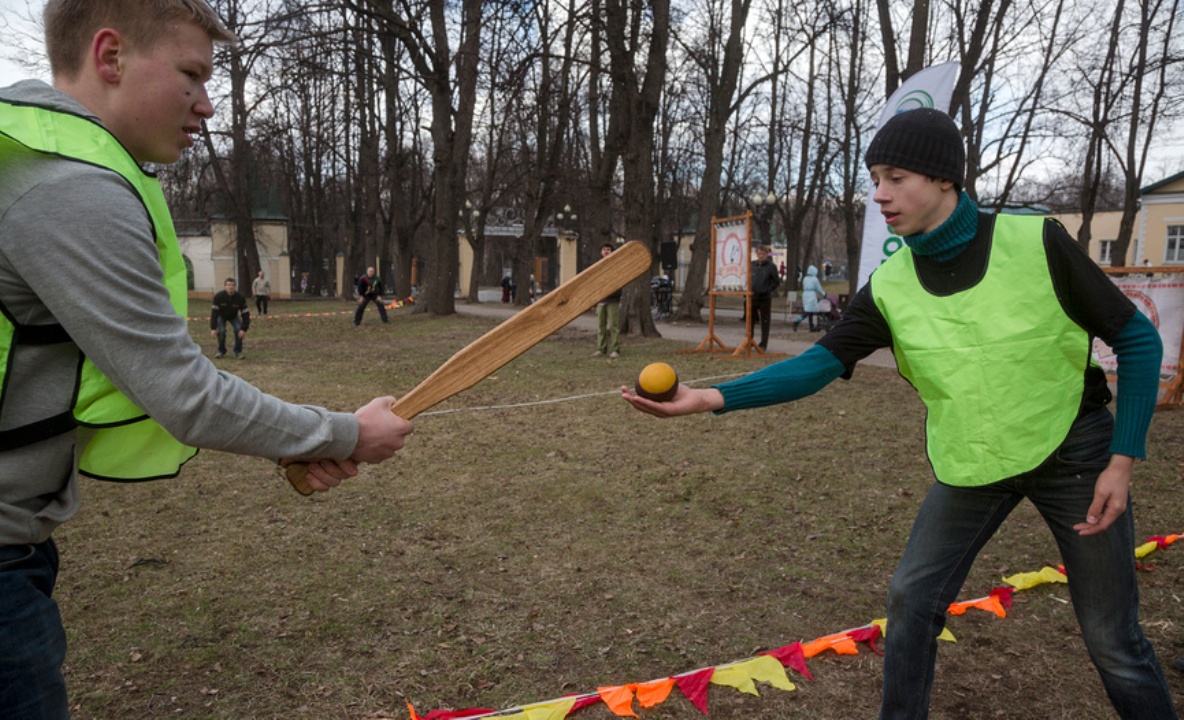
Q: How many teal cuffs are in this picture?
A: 2